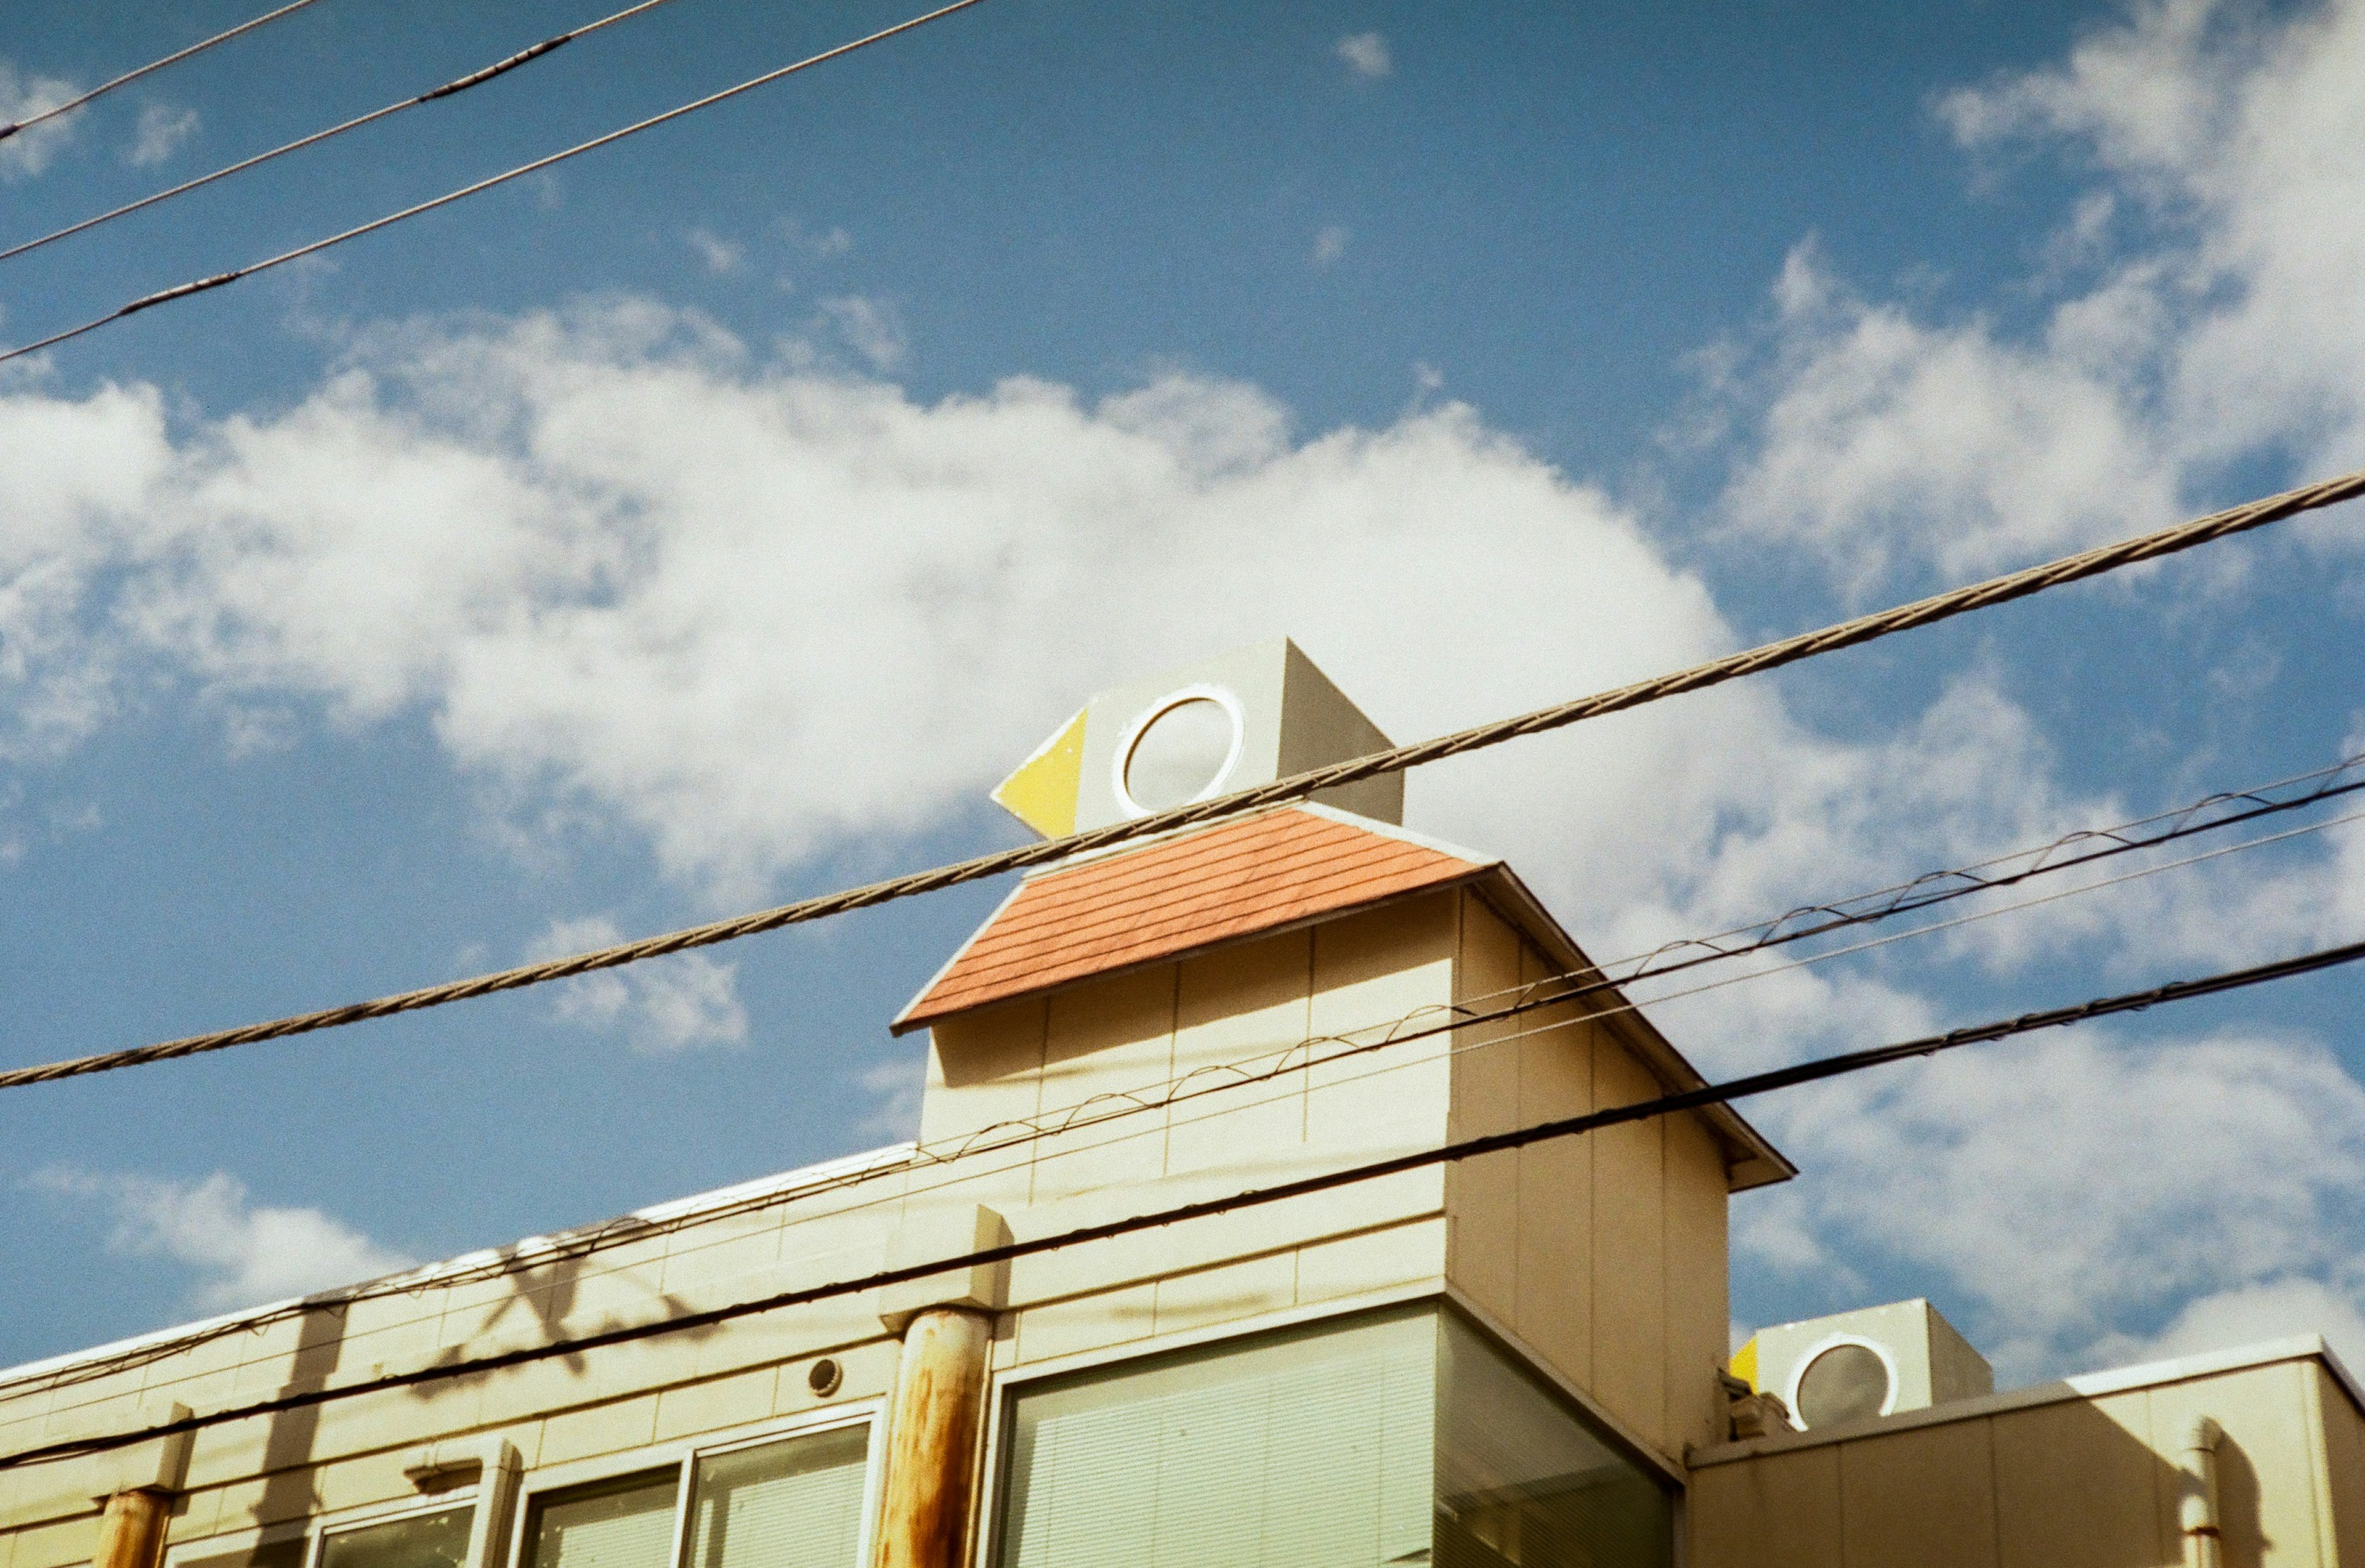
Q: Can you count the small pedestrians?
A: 0